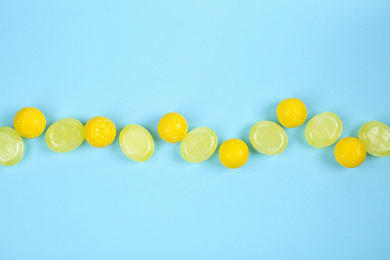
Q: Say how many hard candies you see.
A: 13